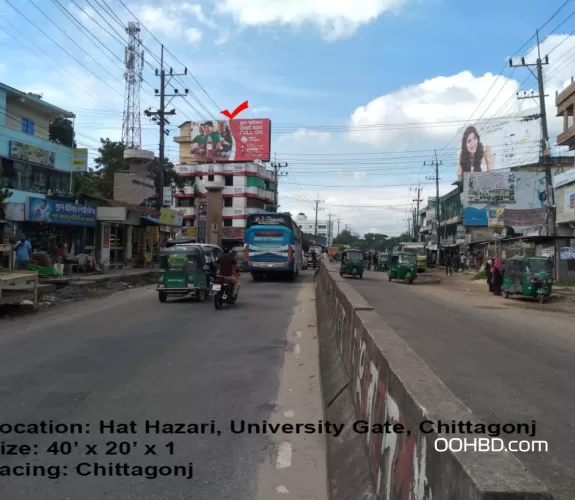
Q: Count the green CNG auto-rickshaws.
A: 5